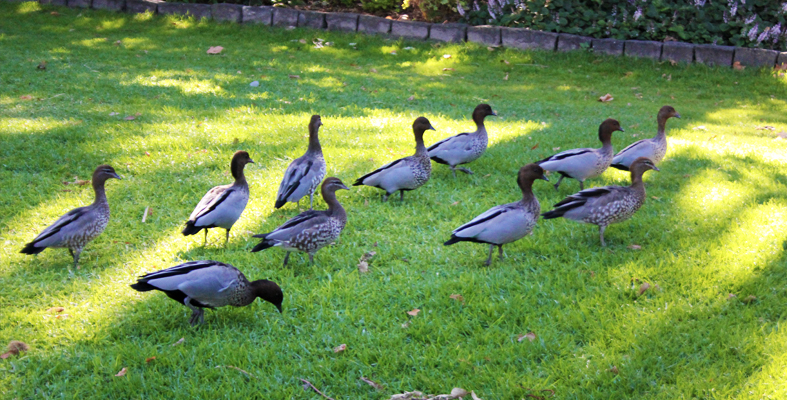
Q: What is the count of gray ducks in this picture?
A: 11